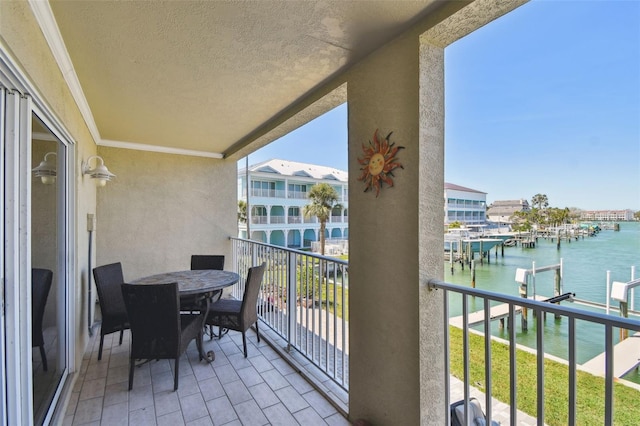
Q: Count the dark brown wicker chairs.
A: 4